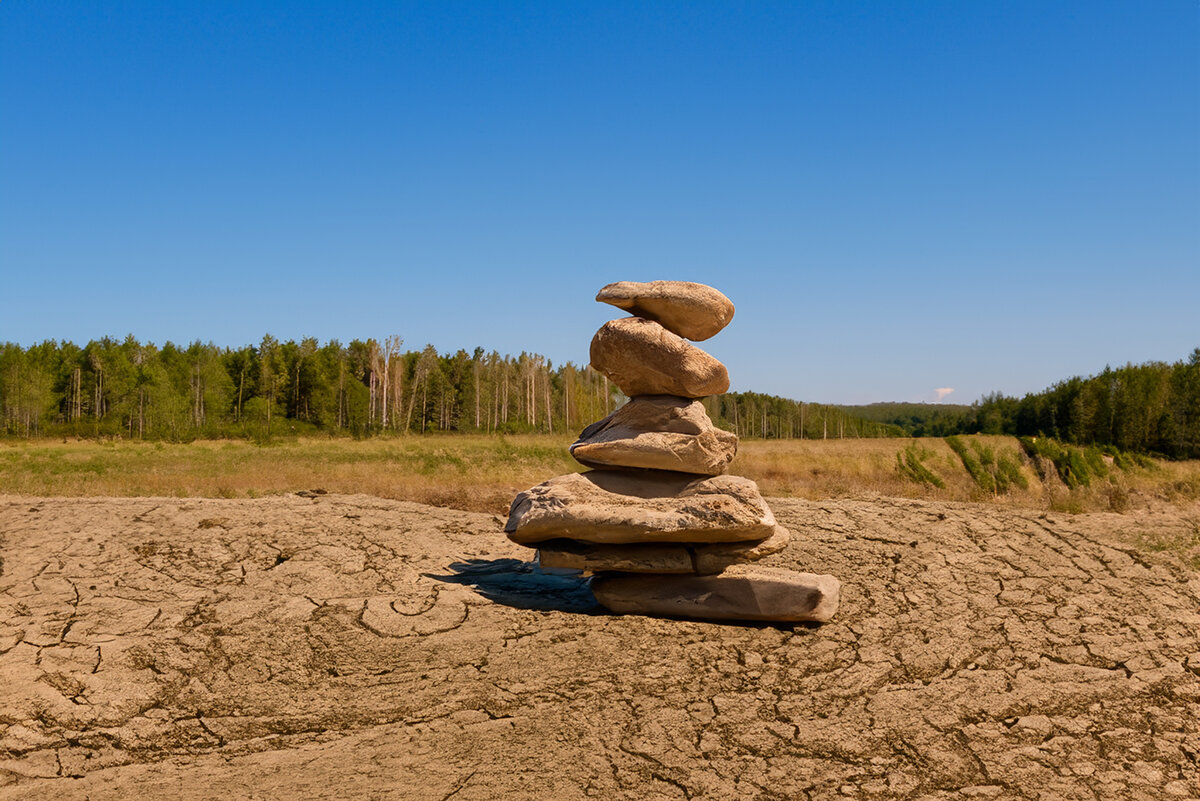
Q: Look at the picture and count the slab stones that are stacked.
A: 6